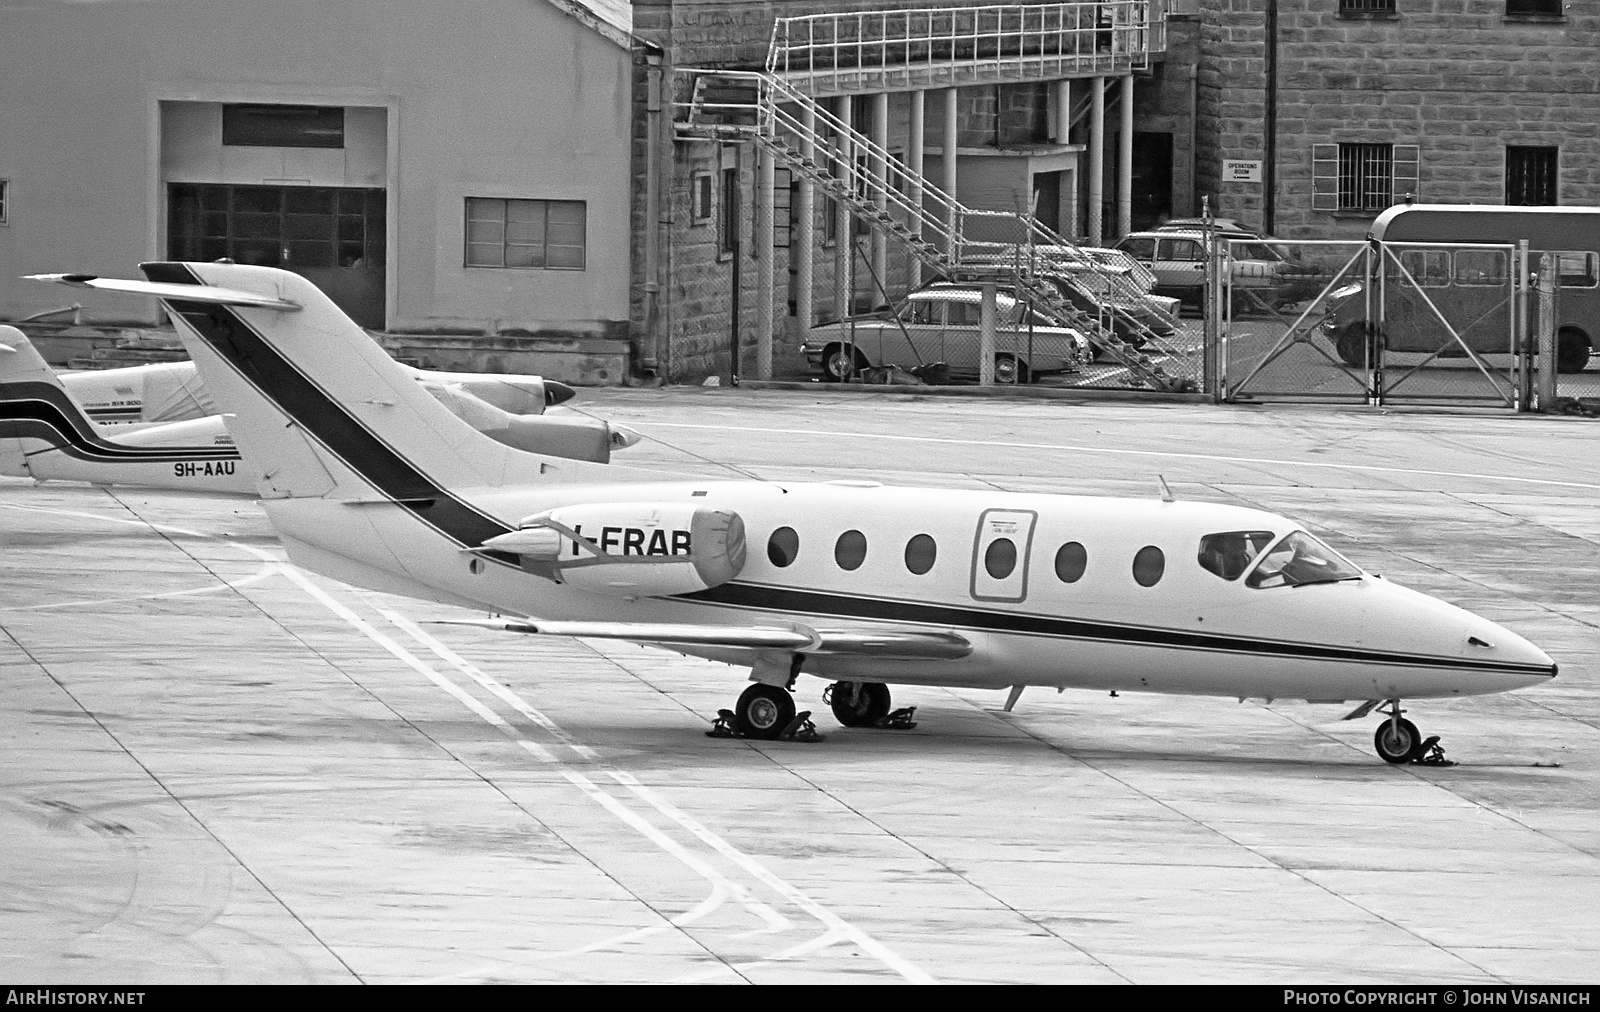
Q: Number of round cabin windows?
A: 6